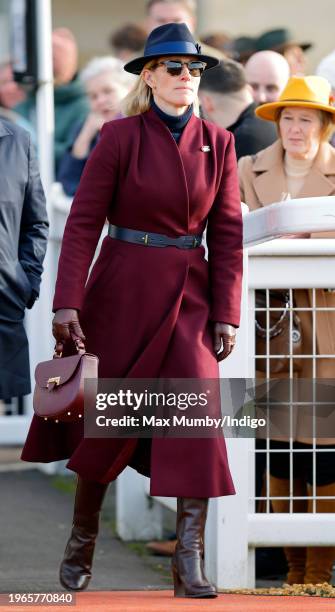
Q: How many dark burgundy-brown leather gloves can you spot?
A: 2